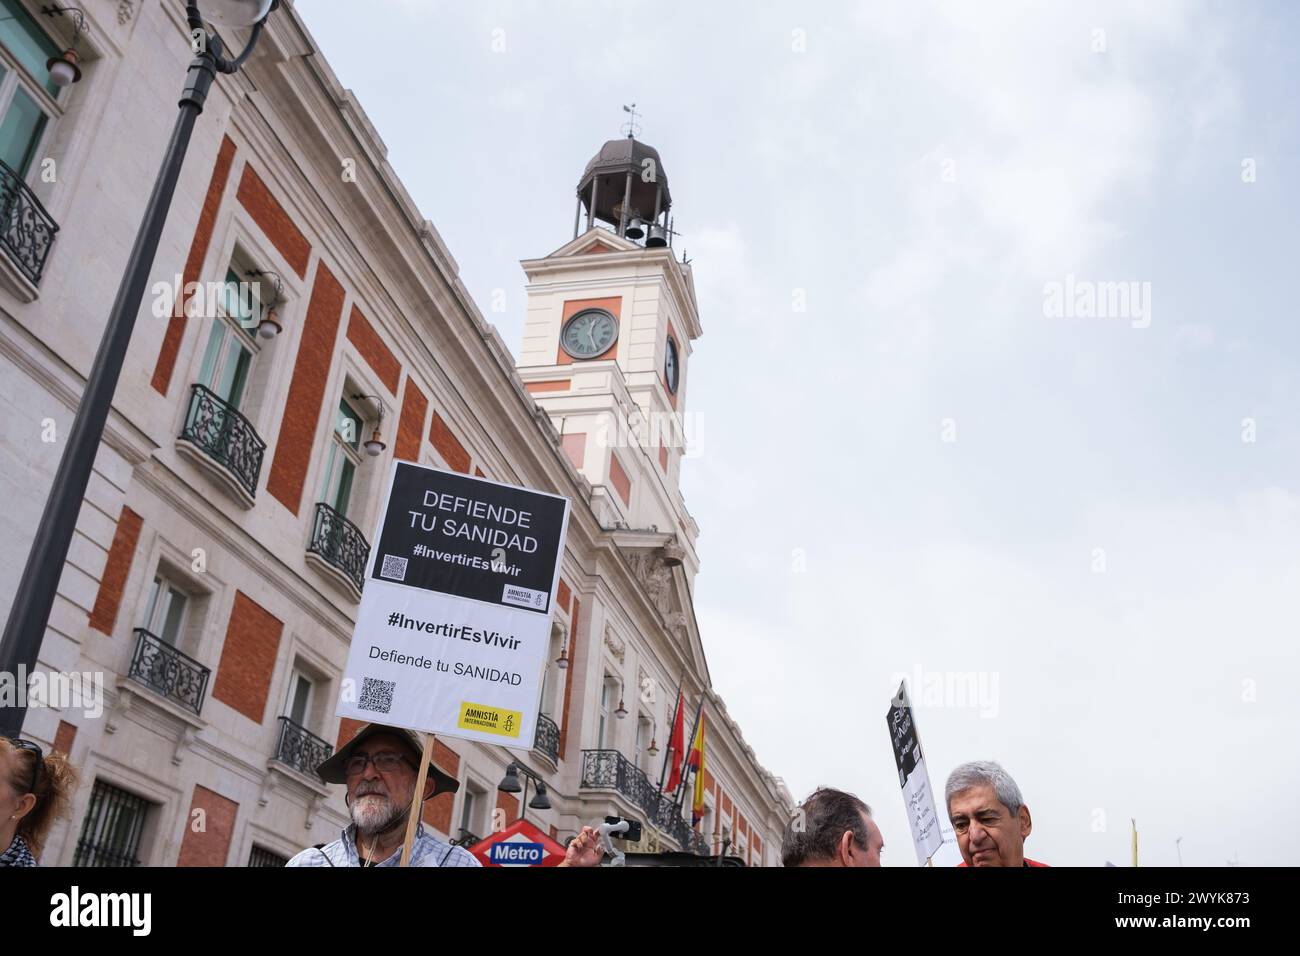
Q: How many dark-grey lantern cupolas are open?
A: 1